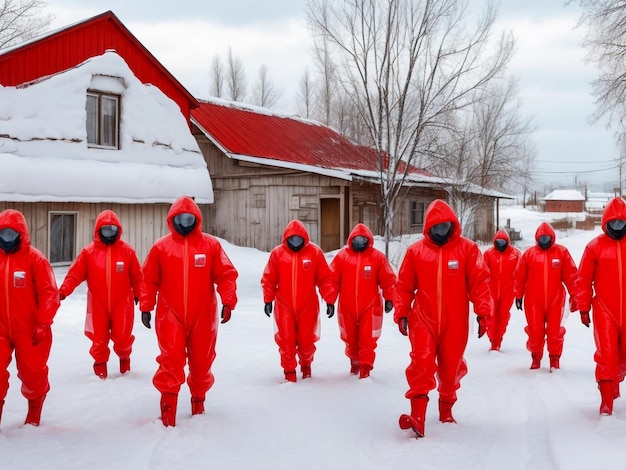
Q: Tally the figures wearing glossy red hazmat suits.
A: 9